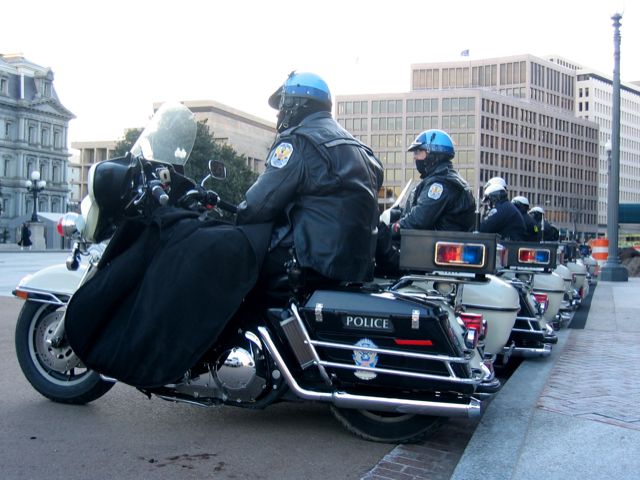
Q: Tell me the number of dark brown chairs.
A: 0